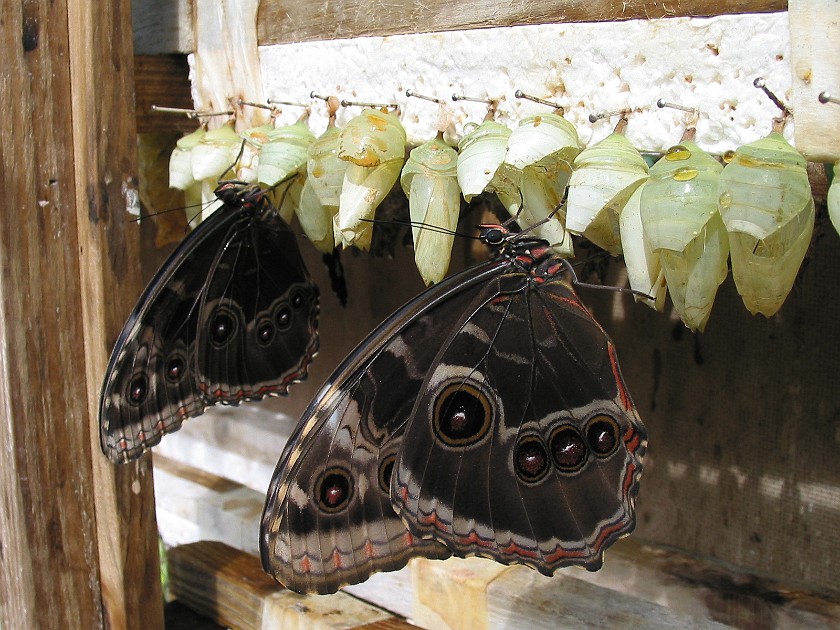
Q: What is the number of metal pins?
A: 13